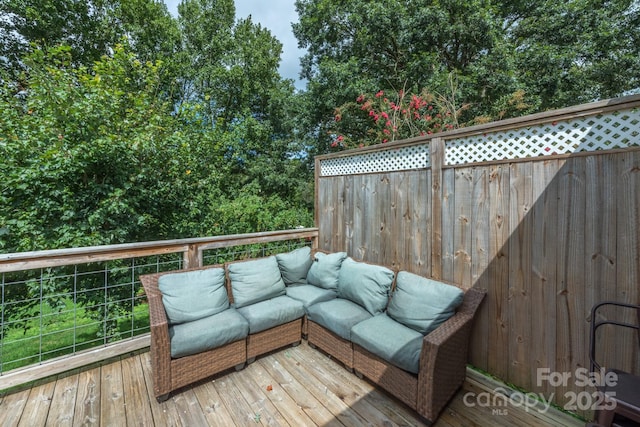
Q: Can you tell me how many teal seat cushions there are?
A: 5